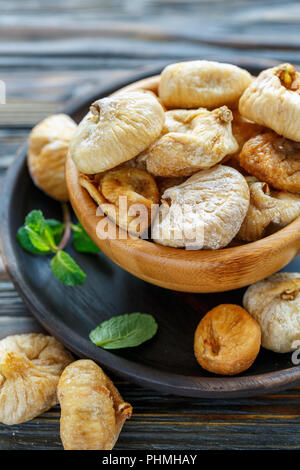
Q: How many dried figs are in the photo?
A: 13